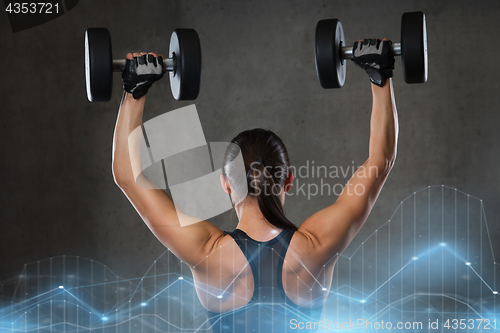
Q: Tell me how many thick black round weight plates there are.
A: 4